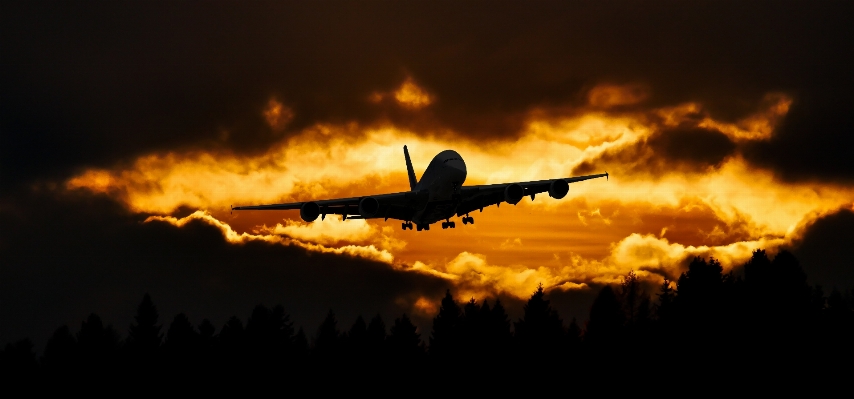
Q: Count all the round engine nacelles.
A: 4